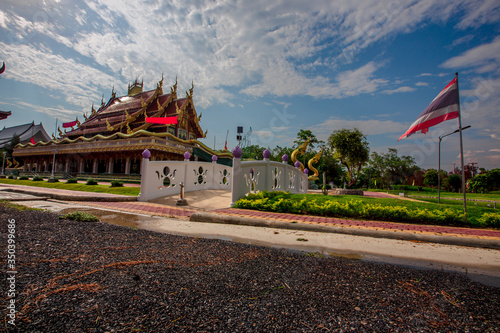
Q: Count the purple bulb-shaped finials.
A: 8